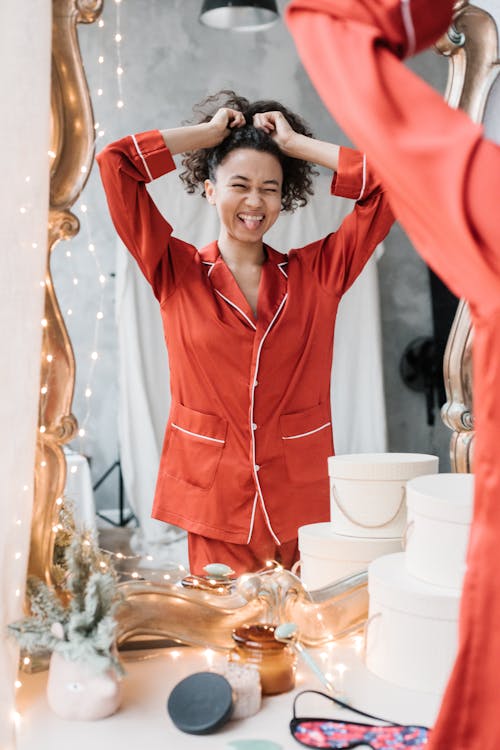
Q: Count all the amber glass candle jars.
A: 1